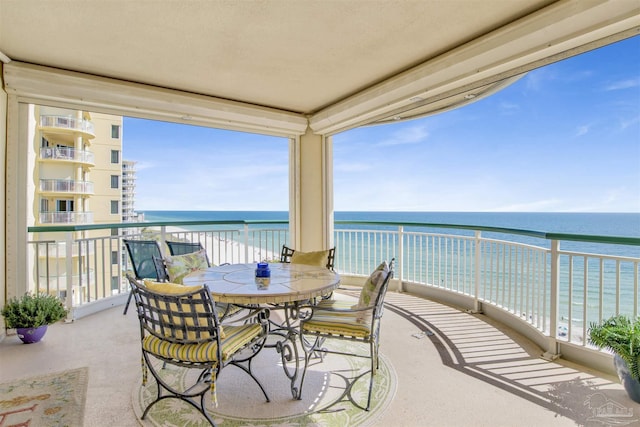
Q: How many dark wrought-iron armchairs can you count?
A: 4